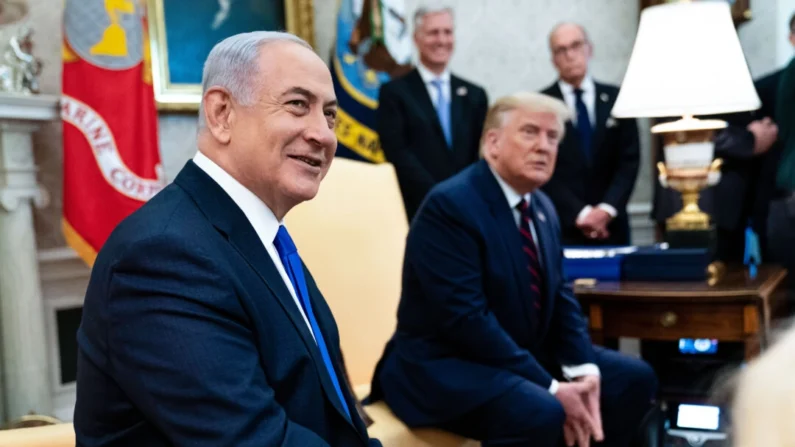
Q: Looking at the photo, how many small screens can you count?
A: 2